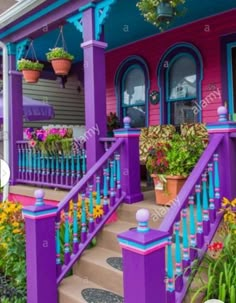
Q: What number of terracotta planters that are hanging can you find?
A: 2